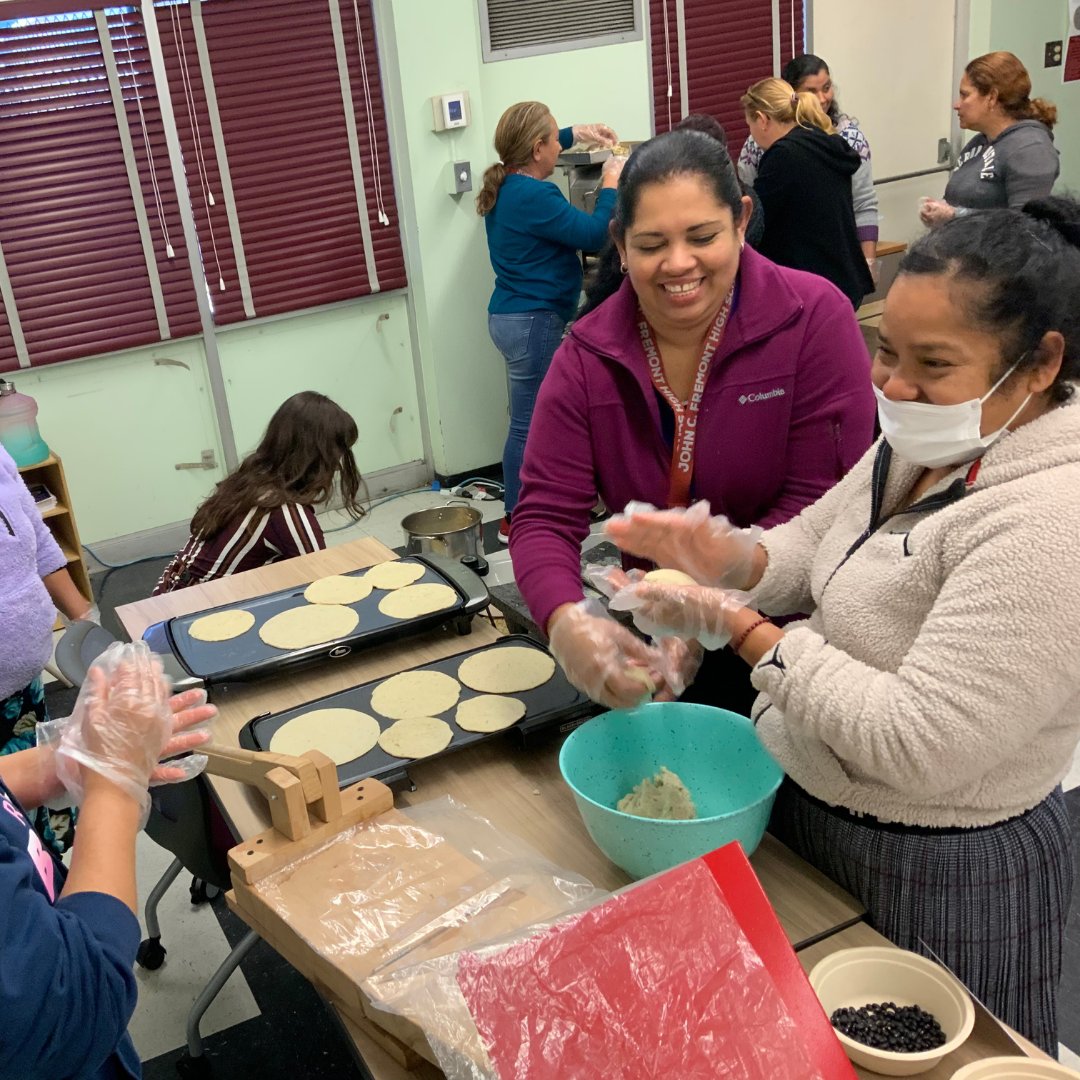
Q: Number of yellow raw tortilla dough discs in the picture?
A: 10